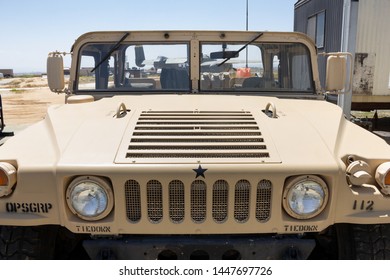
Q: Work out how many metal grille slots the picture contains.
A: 7